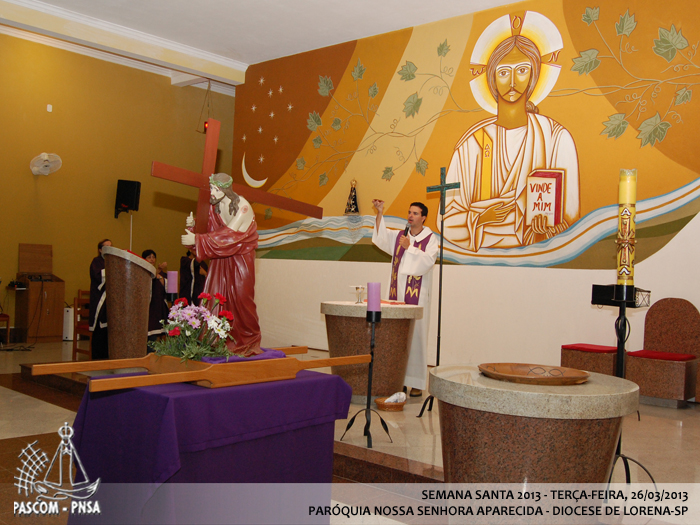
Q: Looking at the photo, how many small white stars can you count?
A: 10